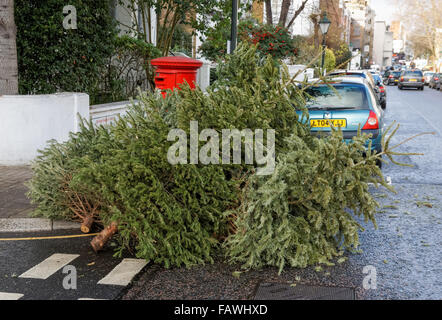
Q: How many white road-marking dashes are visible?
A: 4